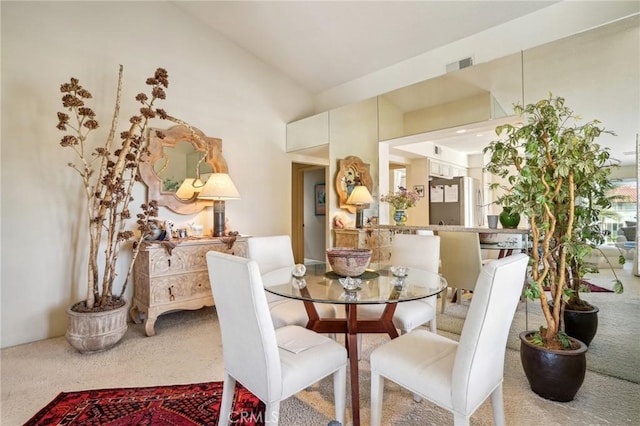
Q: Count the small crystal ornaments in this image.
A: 3